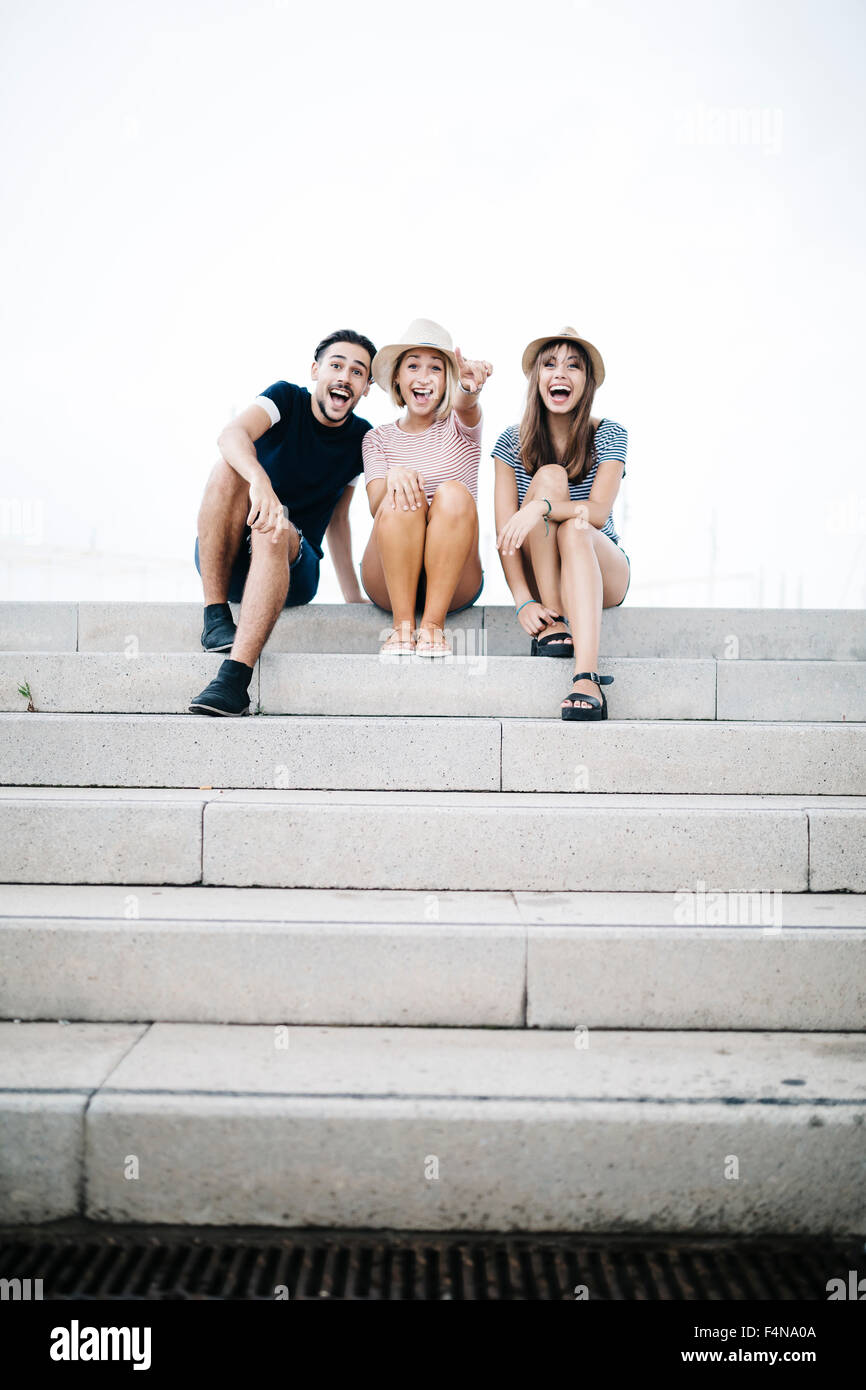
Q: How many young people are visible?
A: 3